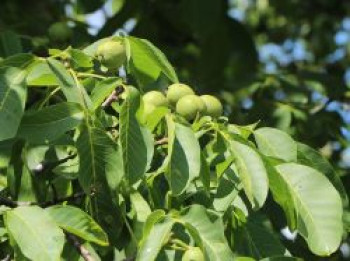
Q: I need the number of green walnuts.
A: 6